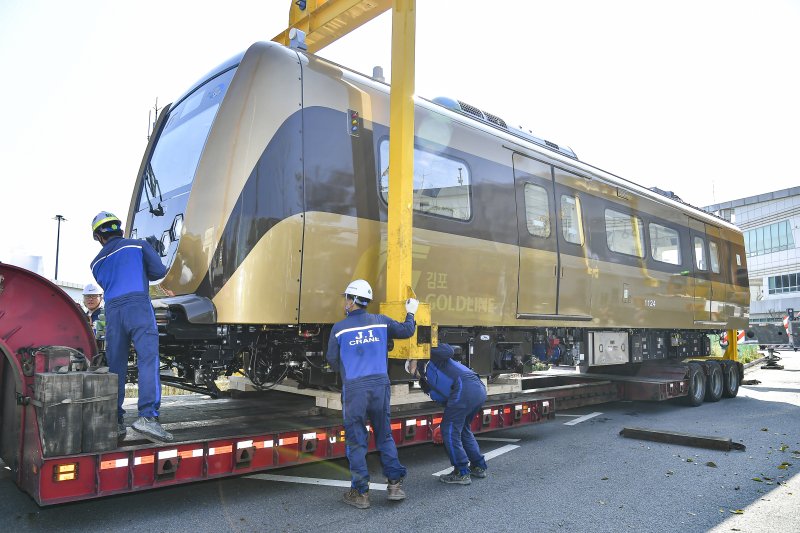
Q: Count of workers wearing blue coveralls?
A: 3